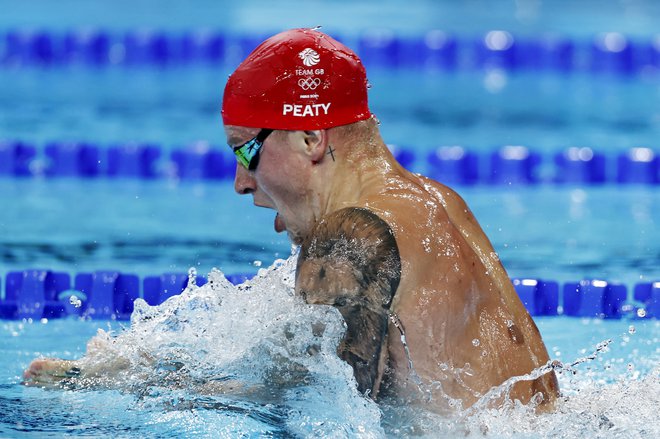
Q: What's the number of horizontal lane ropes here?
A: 3